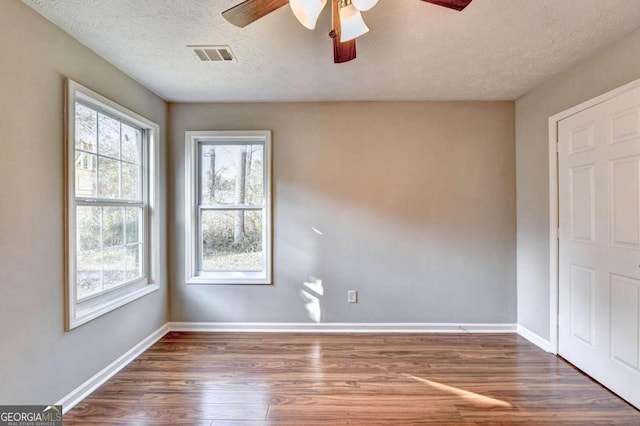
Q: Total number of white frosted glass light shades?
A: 3